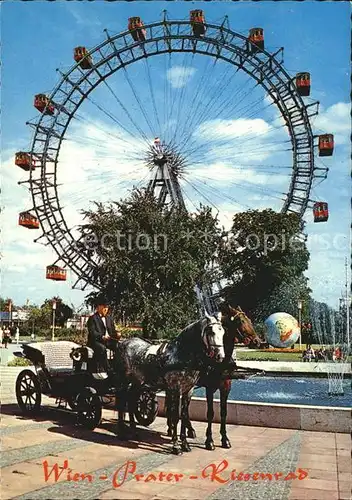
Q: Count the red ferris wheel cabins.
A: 11